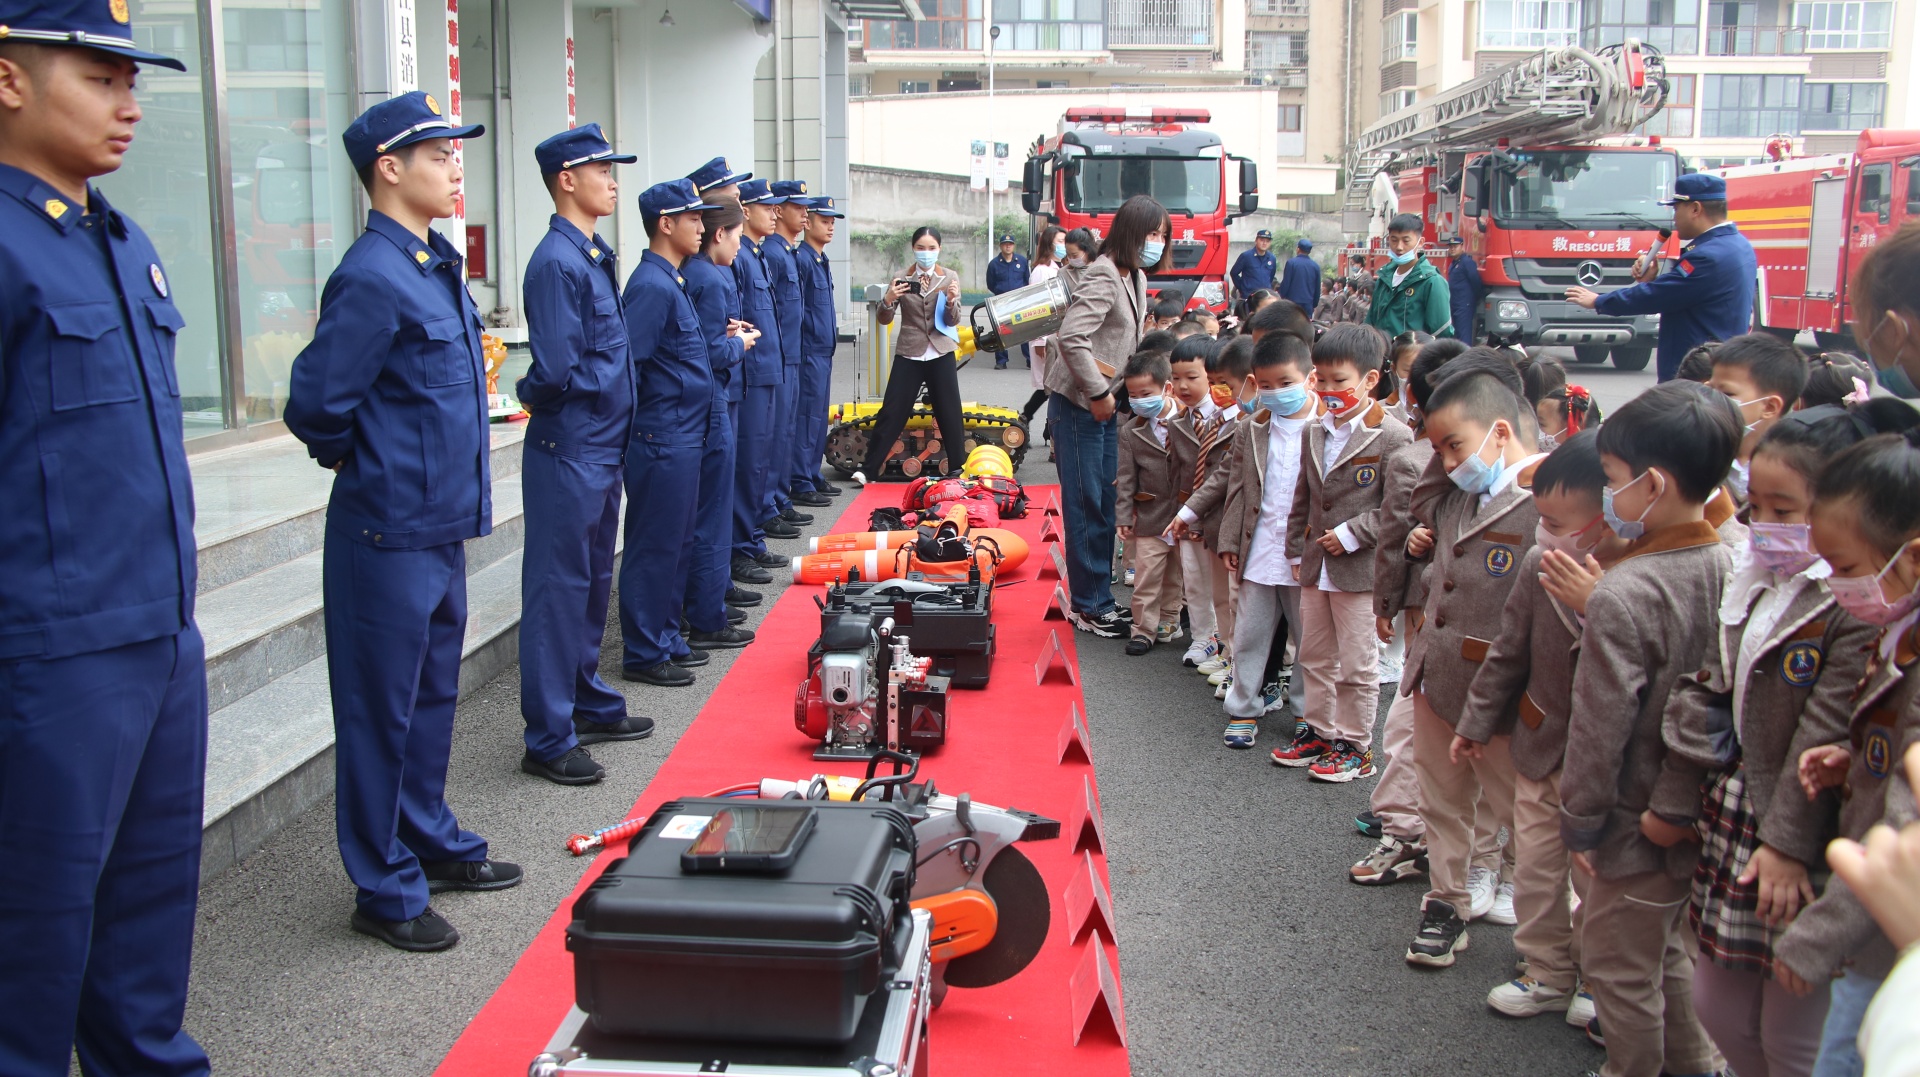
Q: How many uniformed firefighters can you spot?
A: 14